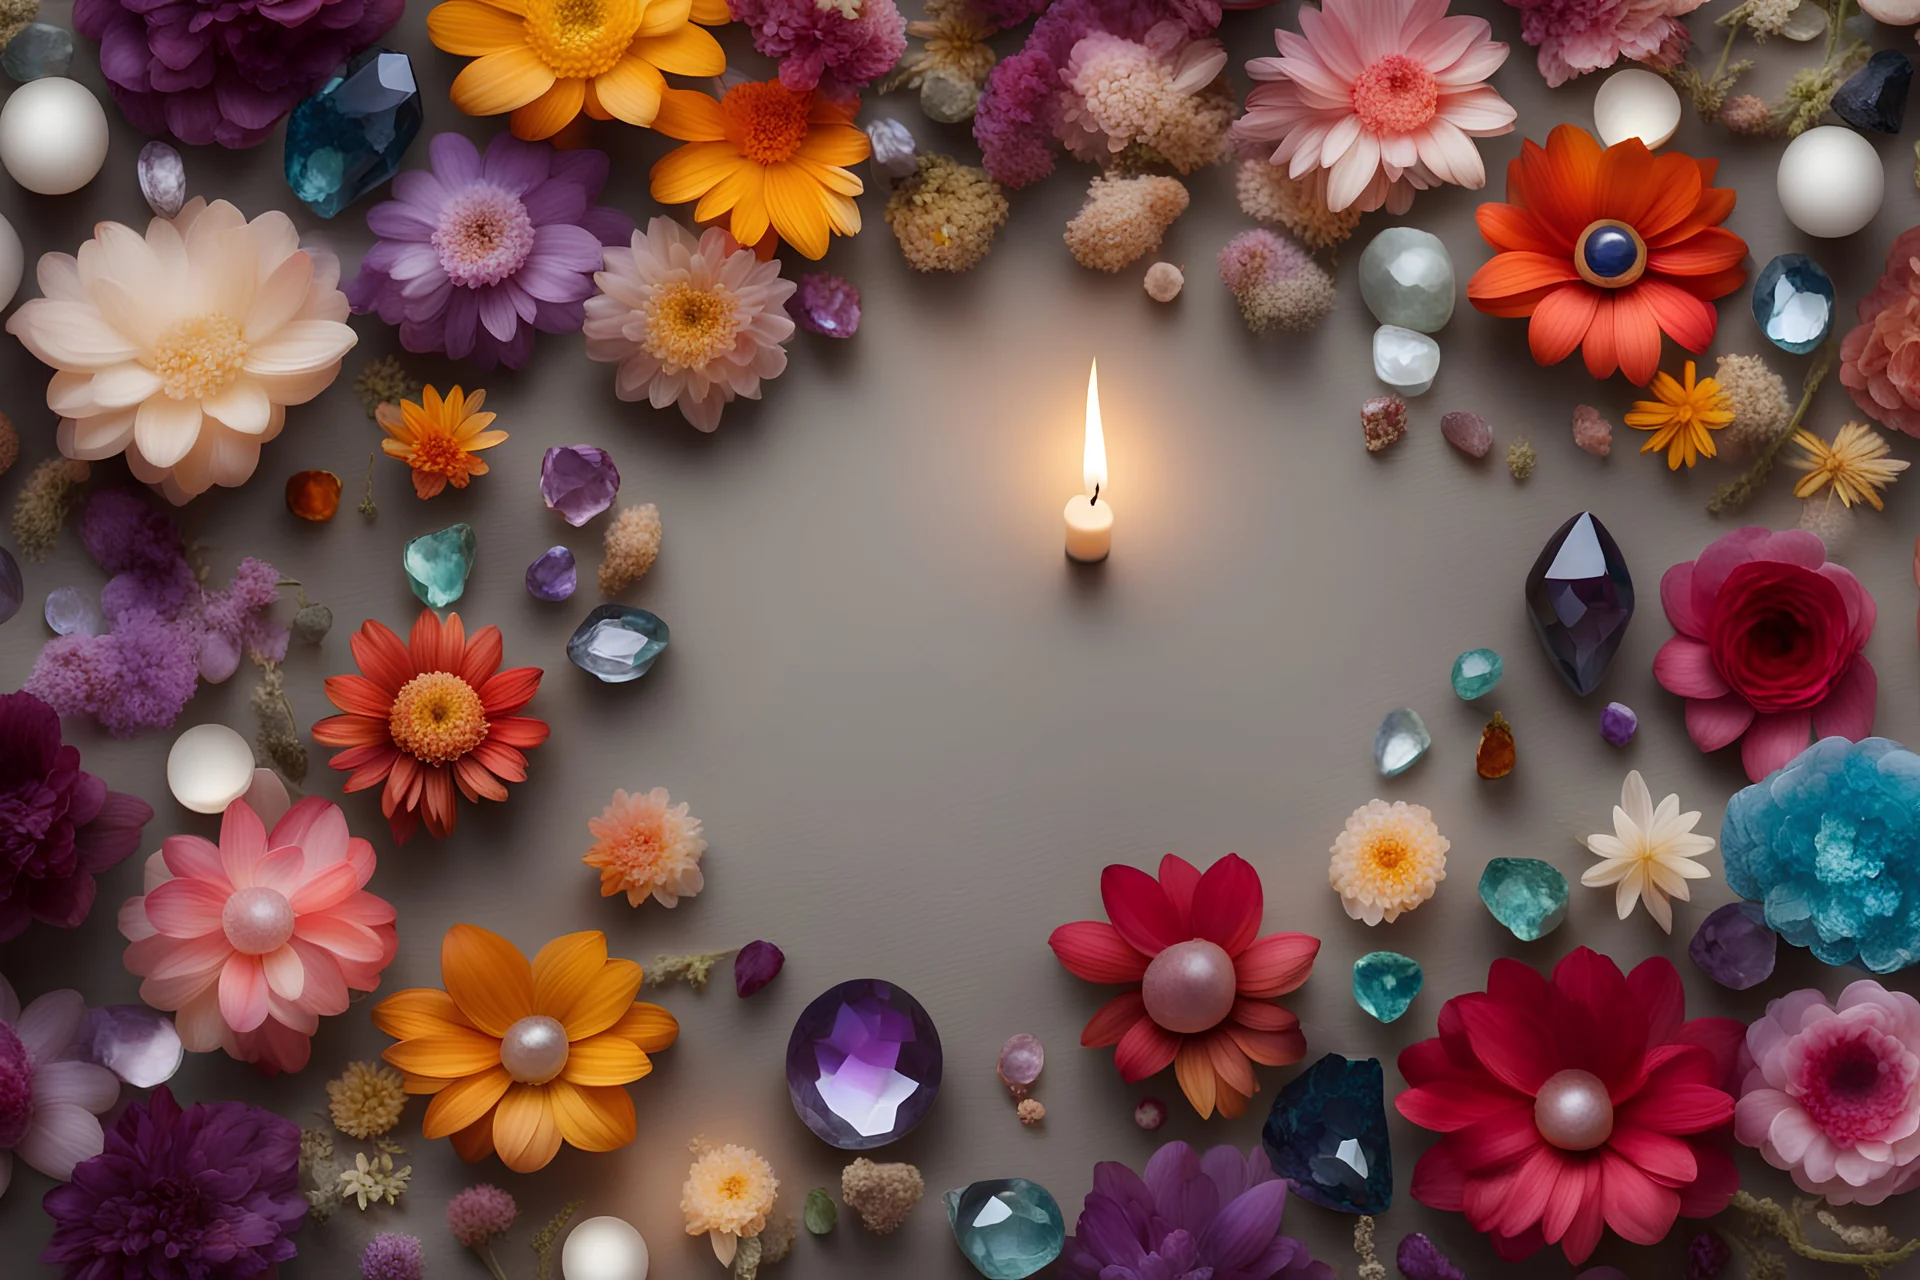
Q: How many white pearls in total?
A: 6